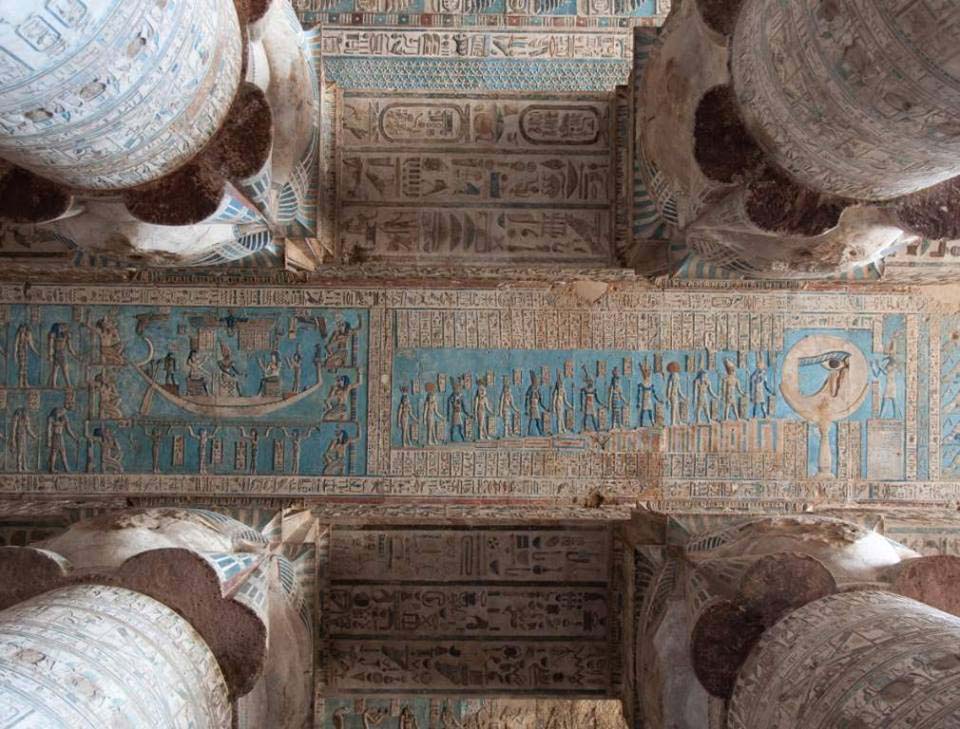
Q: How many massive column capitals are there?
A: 4